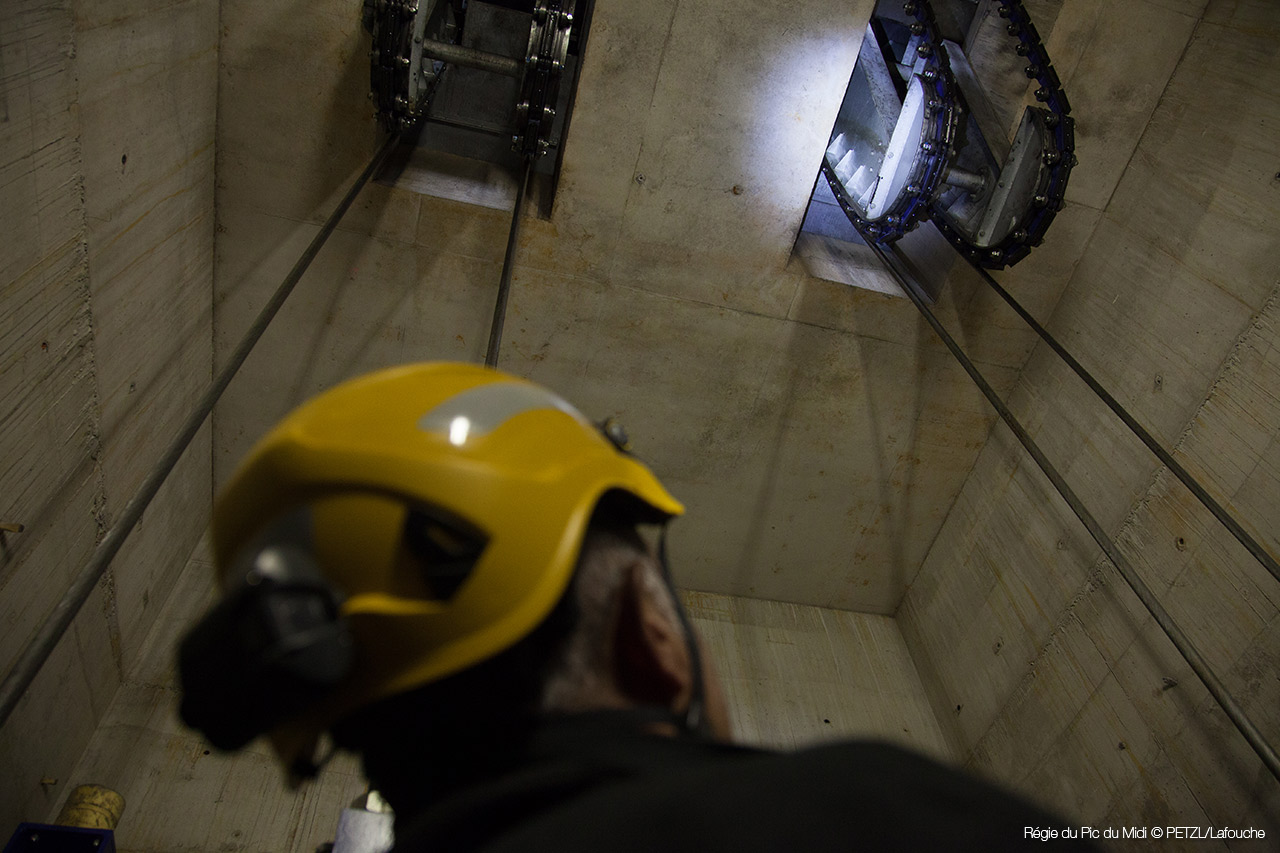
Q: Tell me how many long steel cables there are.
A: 4